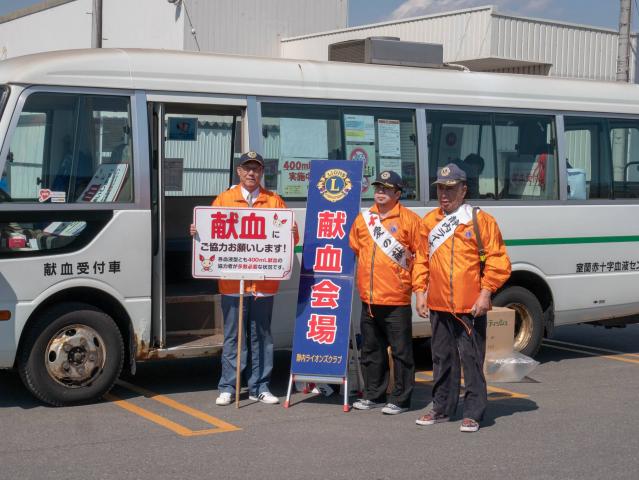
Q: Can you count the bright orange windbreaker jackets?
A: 3